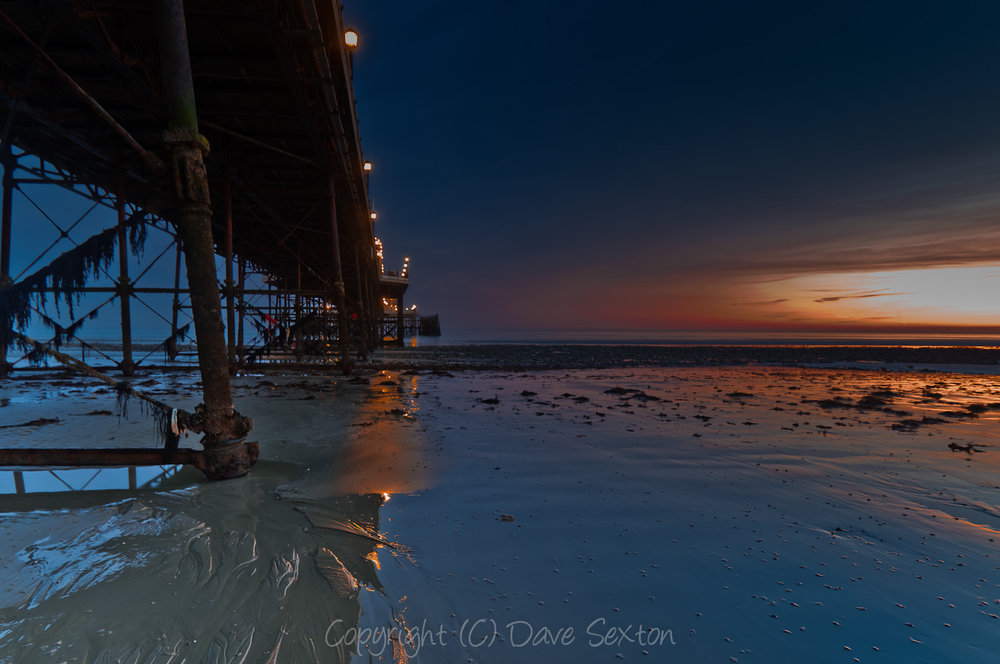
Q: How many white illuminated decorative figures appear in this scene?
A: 0